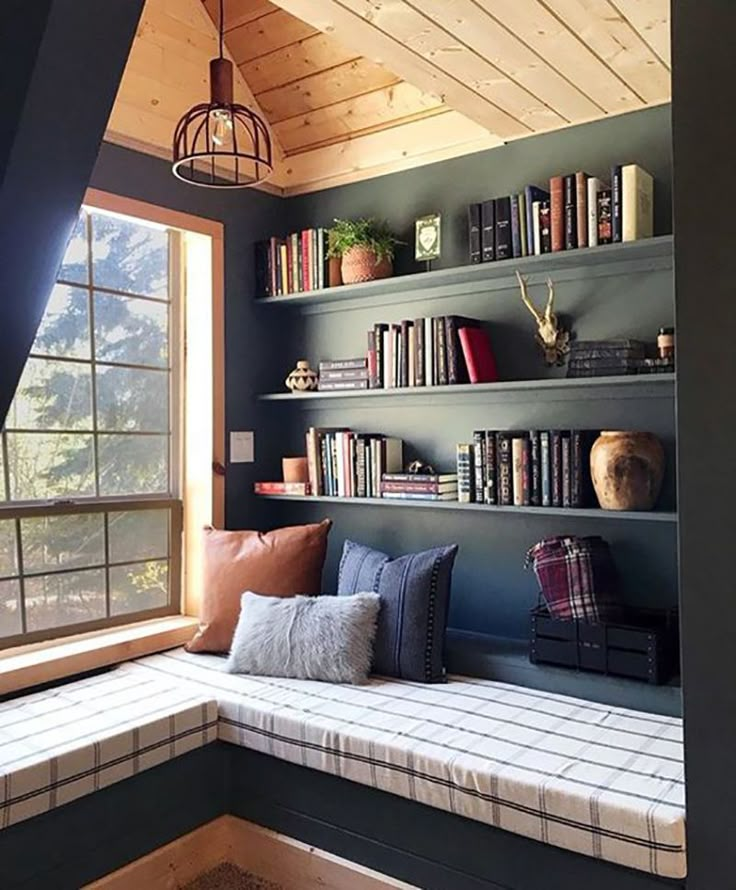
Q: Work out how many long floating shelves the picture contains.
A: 3